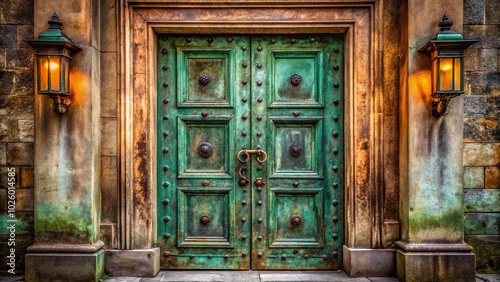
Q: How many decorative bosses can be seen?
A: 6